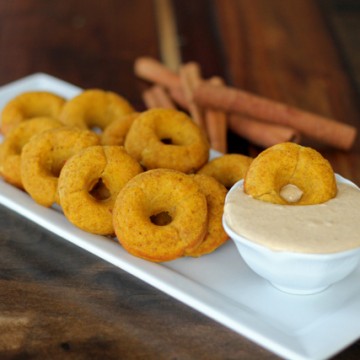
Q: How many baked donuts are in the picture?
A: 11